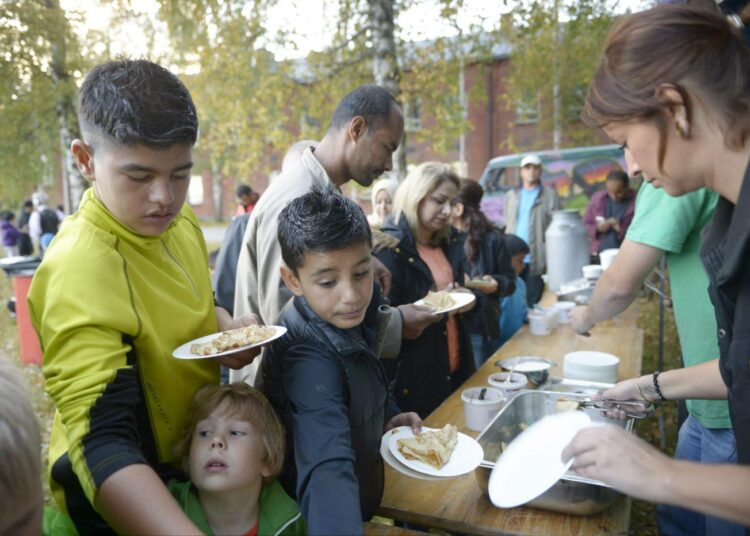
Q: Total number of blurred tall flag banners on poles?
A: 0